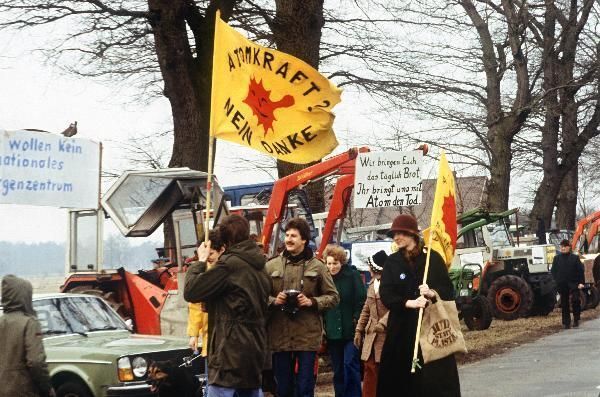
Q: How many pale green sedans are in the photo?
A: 1